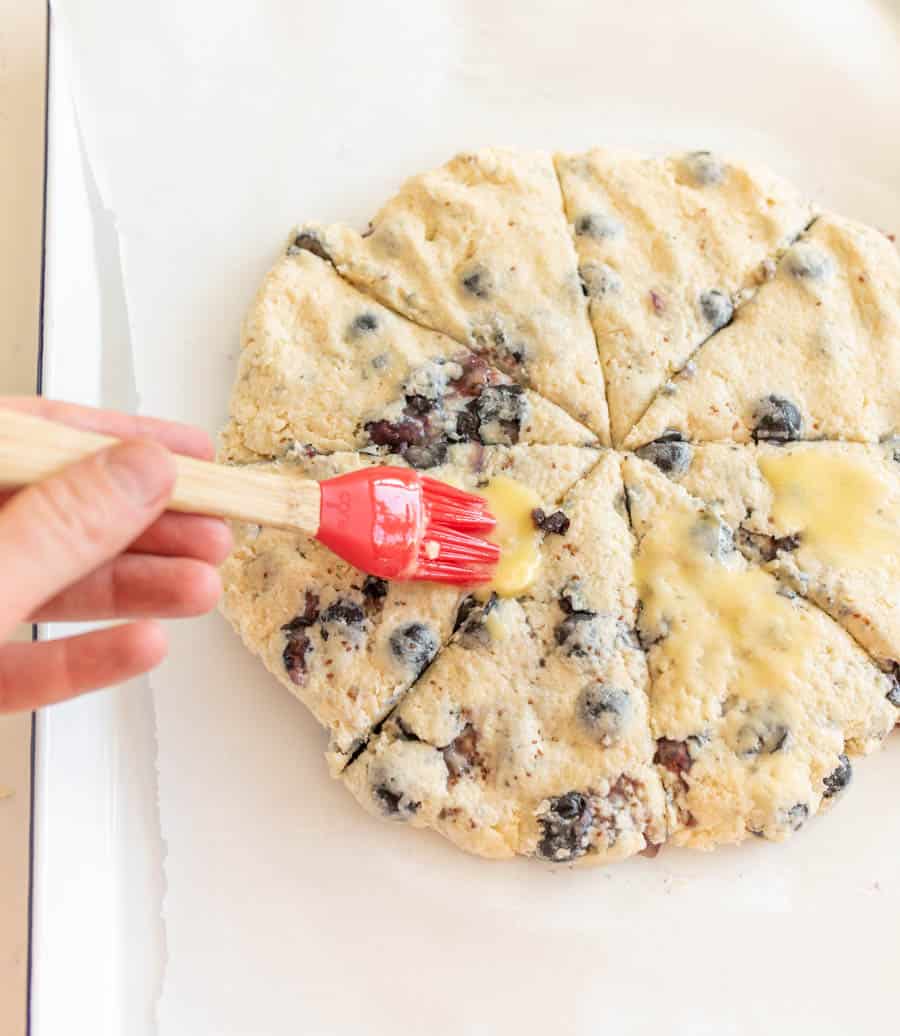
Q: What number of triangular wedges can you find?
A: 8